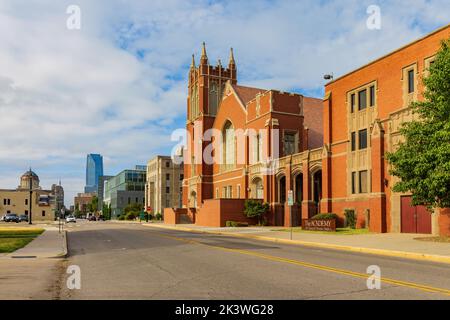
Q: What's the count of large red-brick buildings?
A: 2